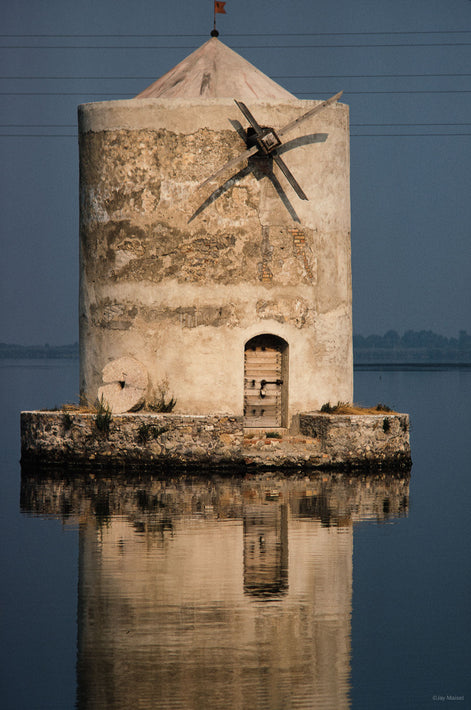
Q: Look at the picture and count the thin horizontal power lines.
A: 6